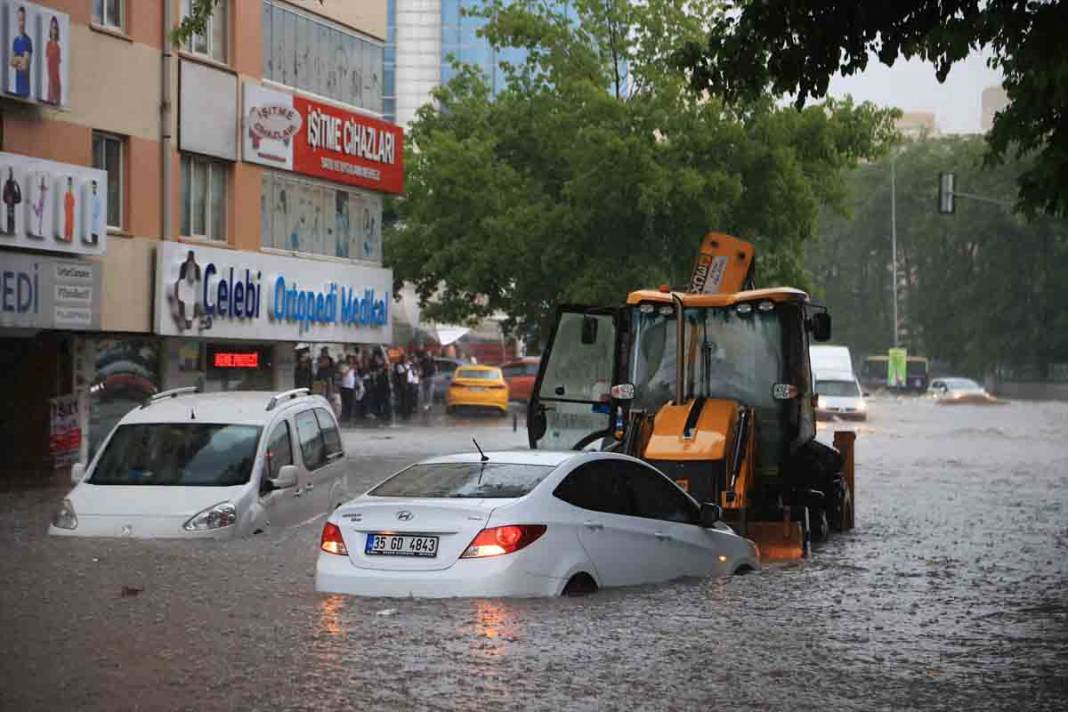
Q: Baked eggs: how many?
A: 0